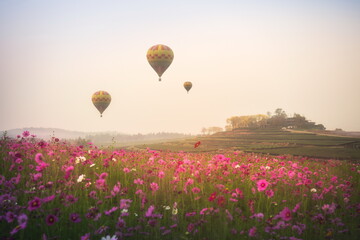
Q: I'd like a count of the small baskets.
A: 3